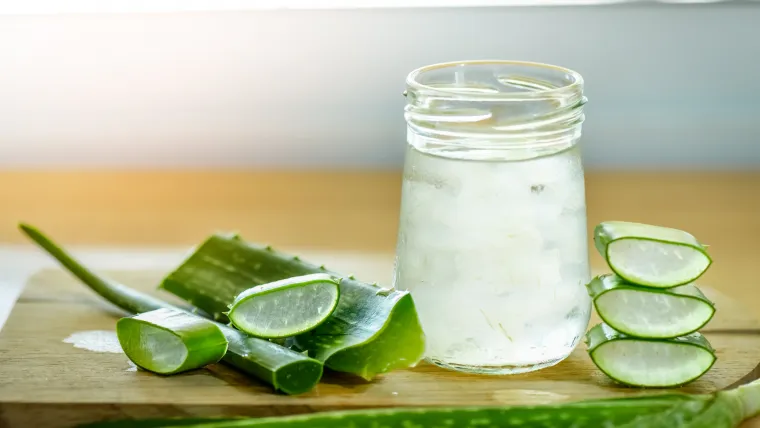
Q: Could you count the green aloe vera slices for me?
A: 5